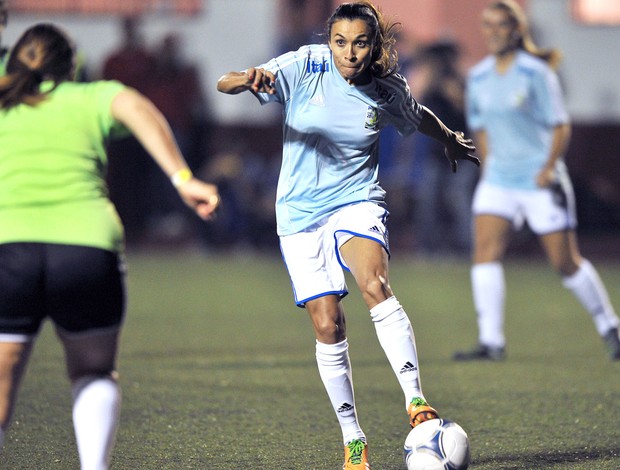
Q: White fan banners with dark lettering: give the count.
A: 0